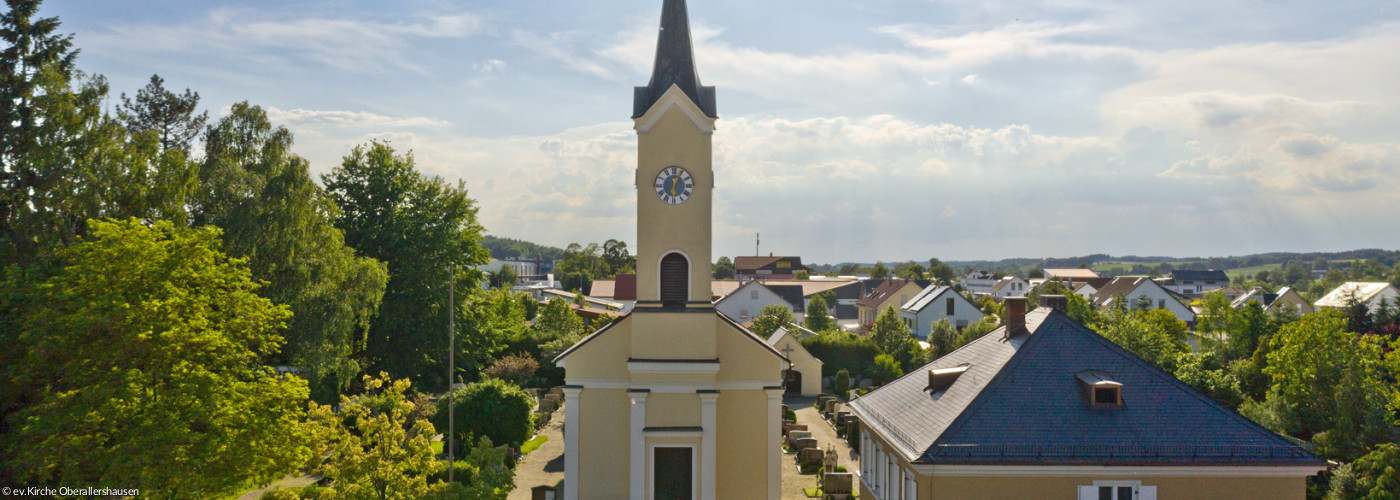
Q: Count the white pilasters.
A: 4